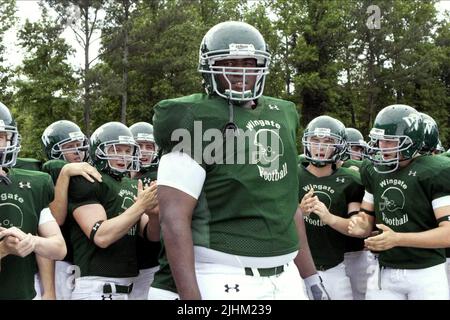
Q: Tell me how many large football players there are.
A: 1